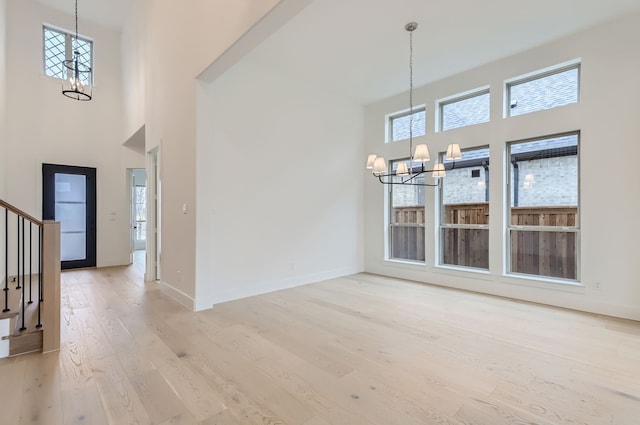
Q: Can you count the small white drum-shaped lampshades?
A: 6